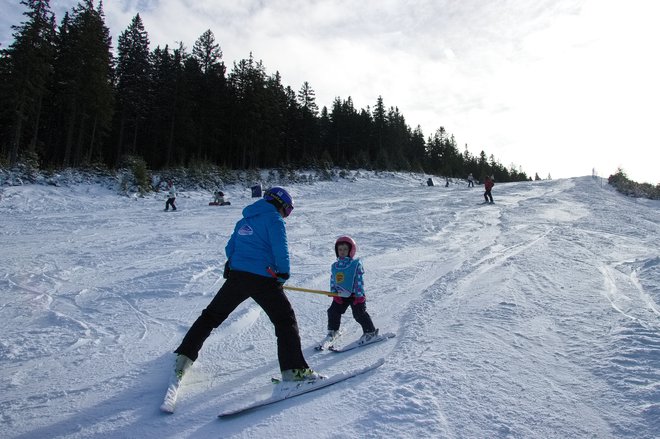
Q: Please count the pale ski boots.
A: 4